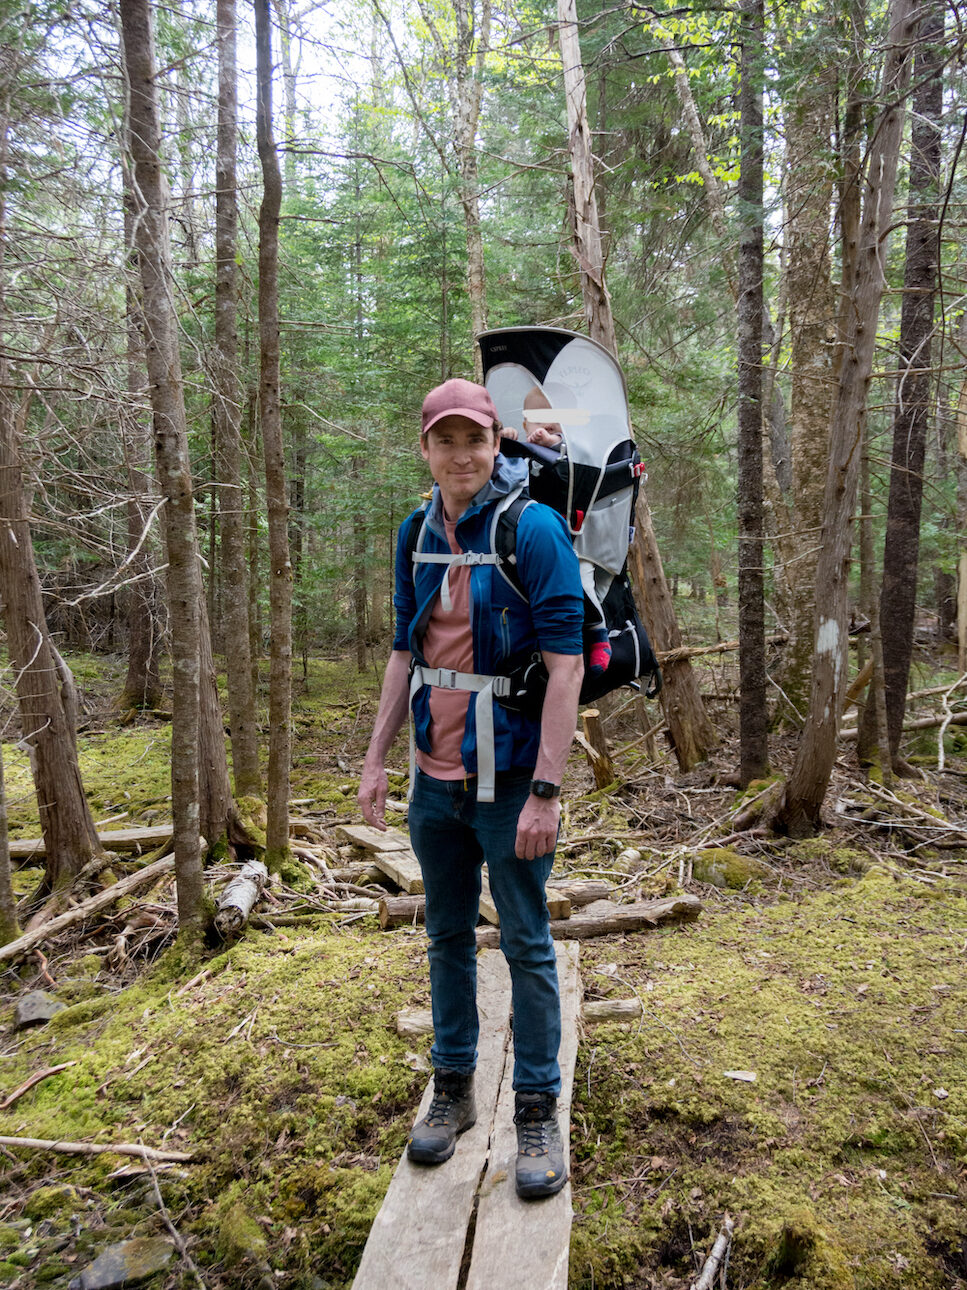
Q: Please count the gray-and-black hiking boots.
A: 2